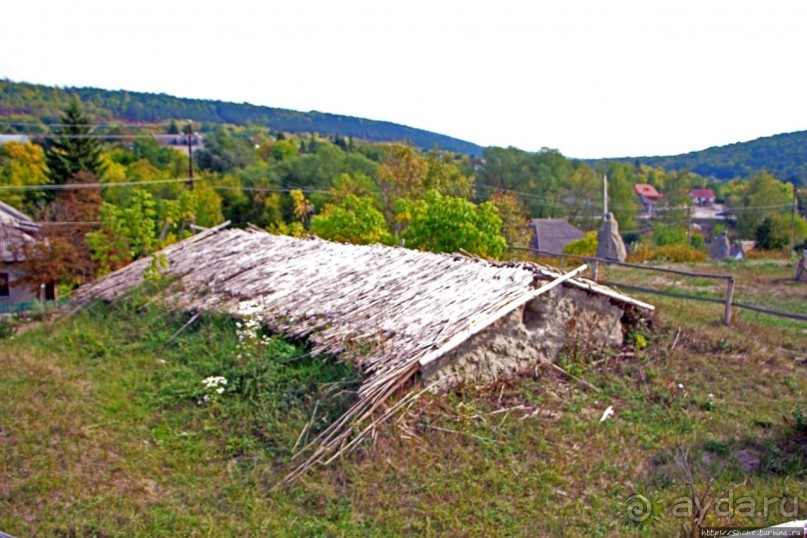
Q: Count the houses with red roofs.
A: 2